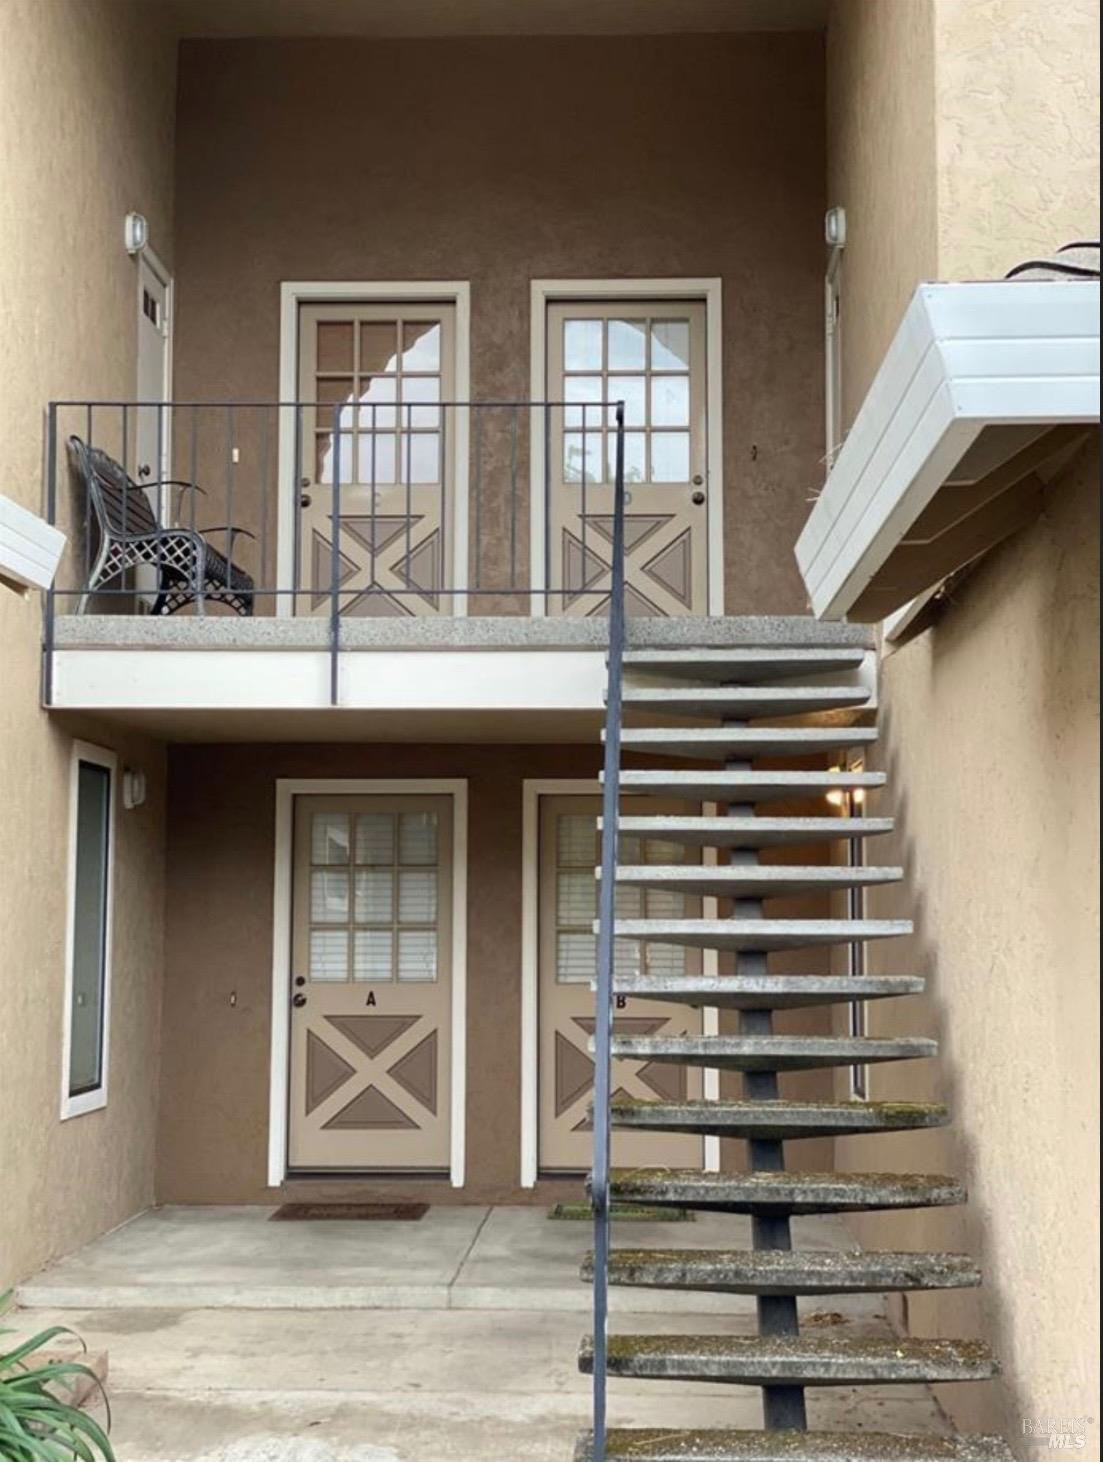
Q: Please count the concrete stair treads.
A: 14